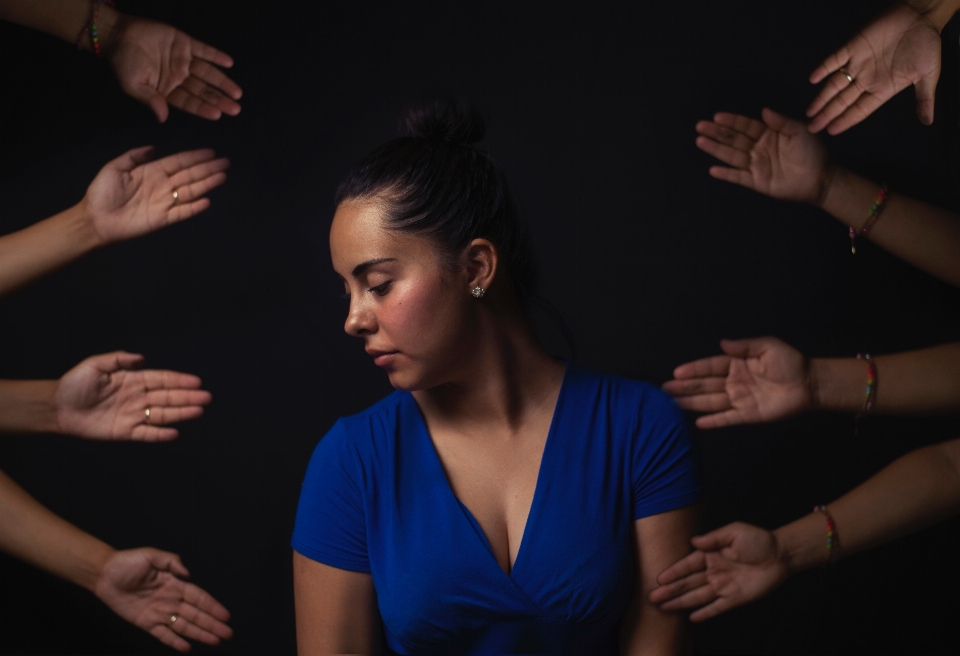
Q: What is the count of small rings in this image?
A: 4